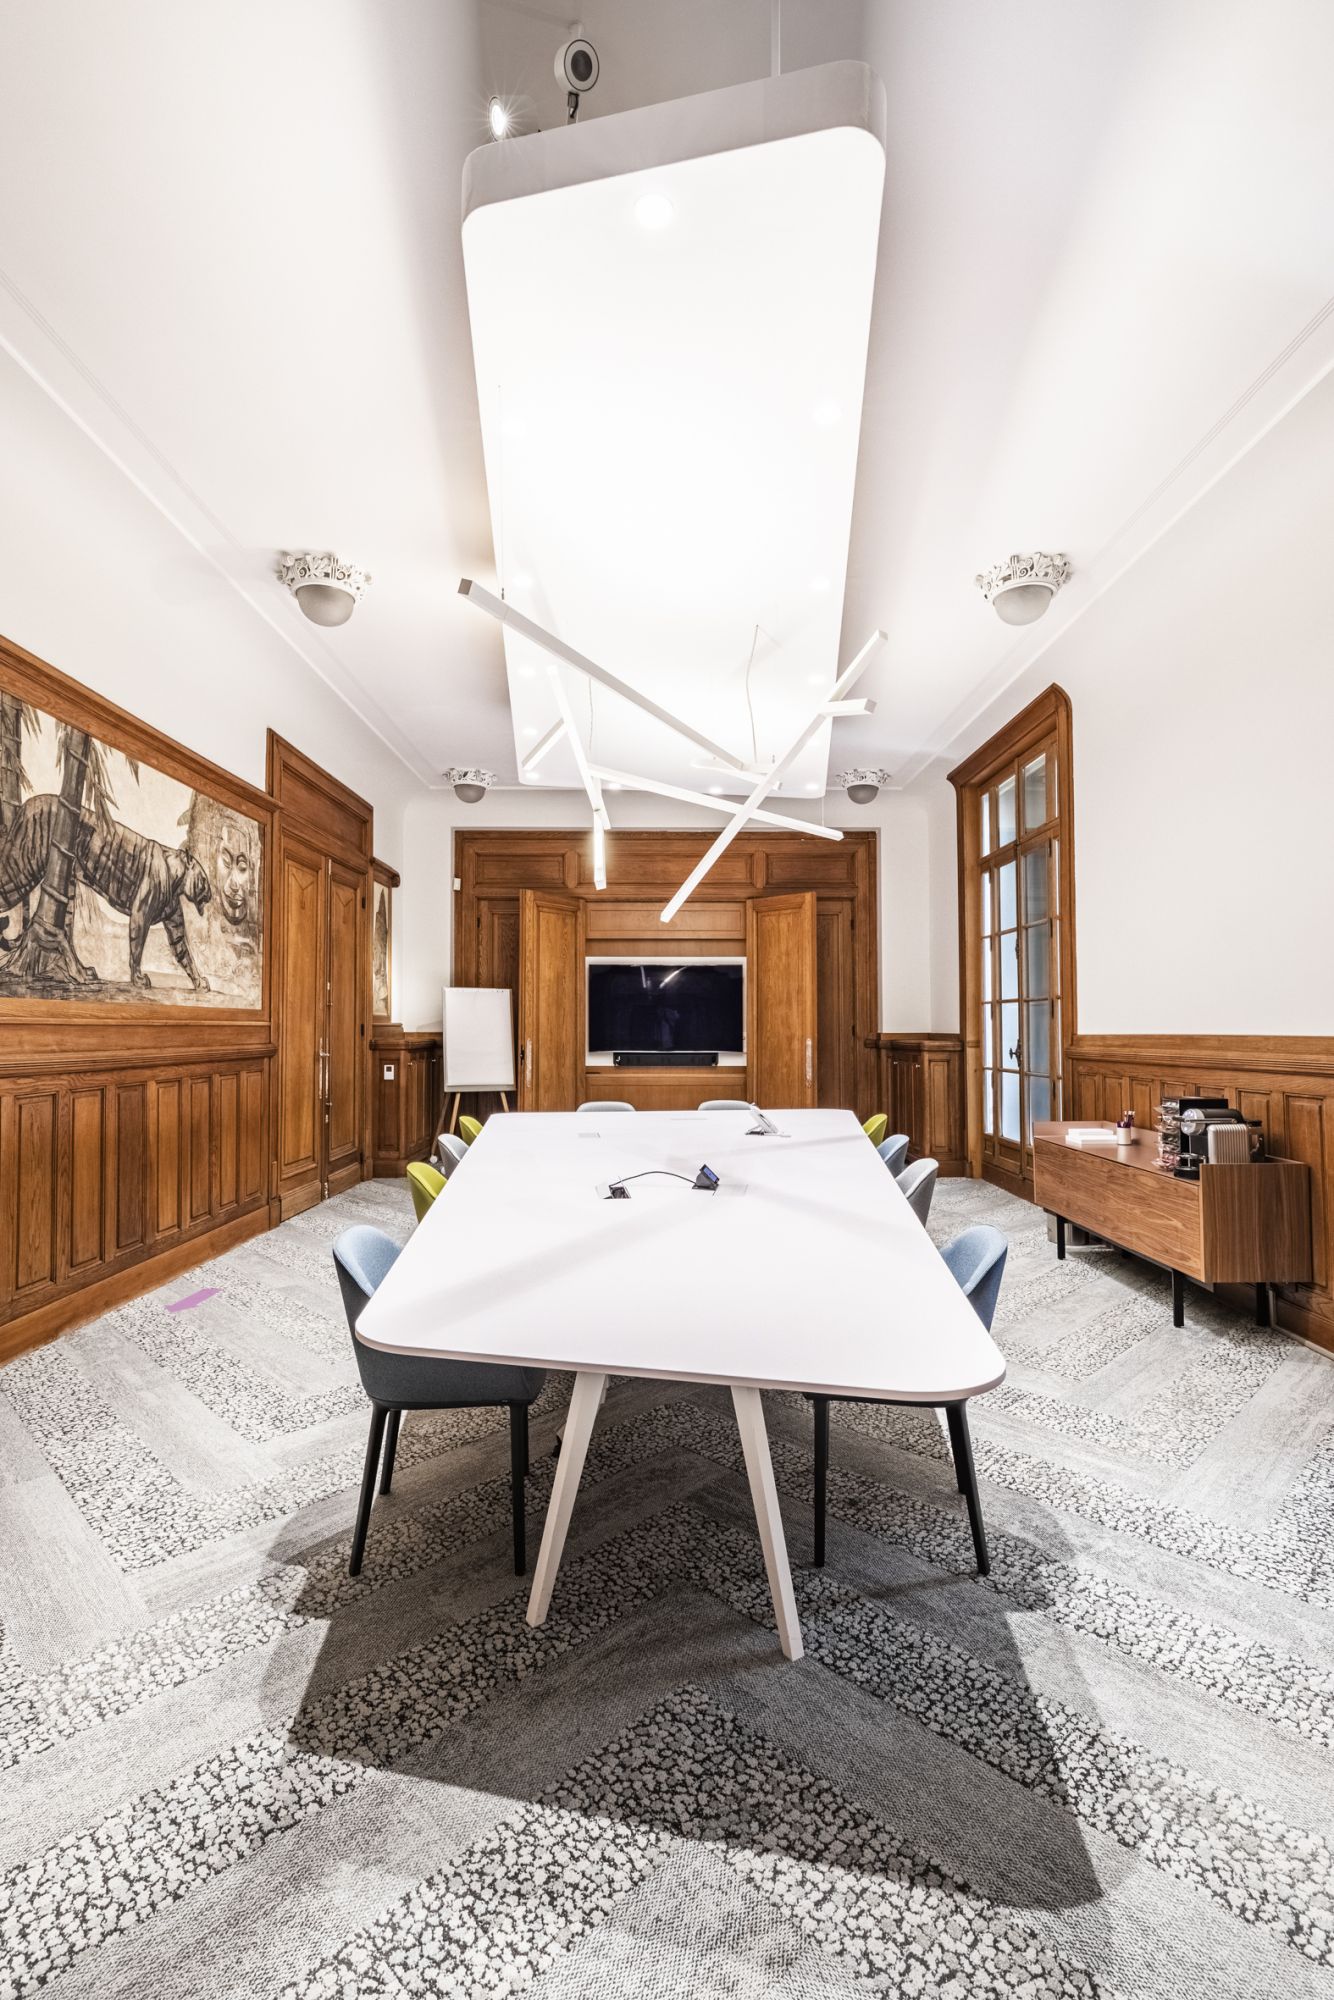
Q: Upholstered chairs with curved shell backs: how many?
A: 10